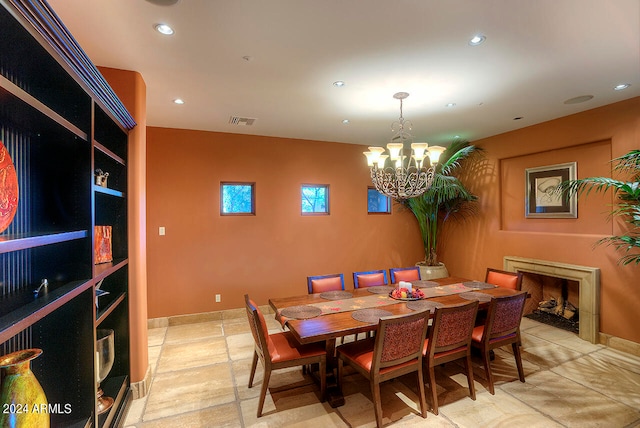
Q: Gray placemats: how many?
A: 8